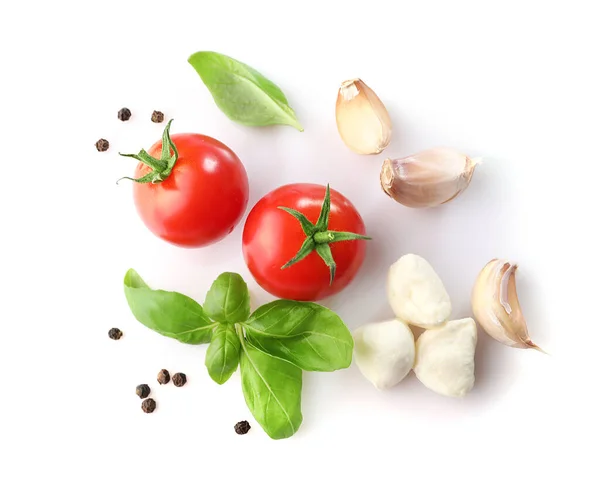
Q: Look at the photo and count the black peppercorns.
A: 9